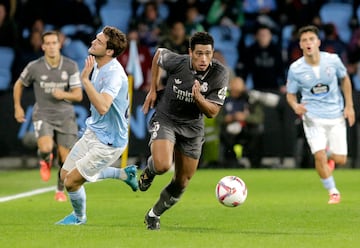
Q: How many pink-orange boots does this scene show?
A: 4